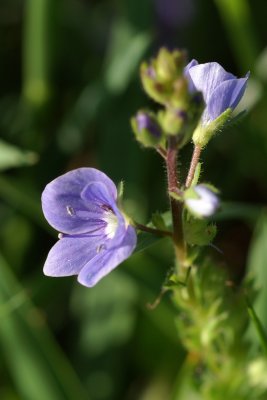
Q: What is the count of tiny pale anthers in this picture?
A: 2